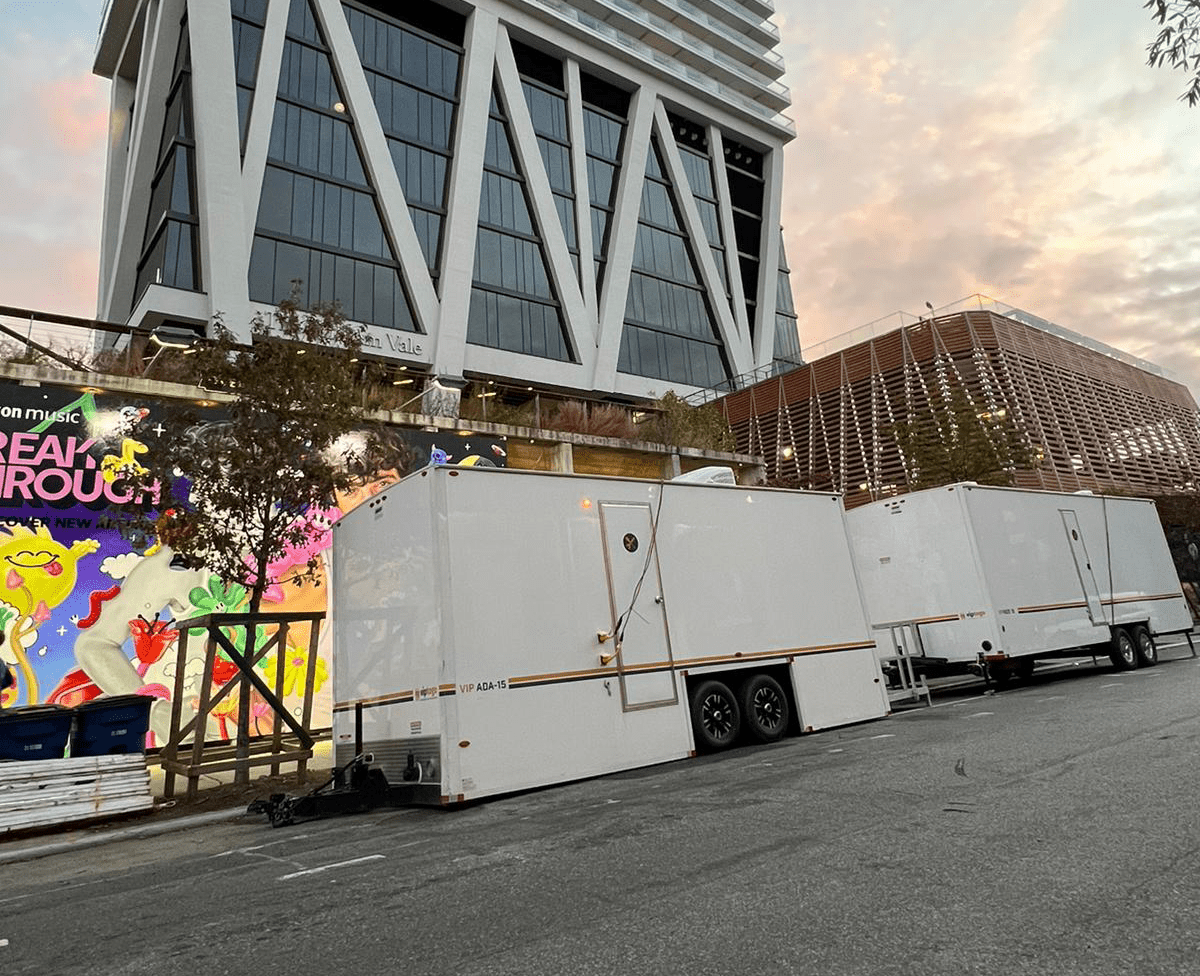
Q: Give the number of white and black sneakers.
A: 0